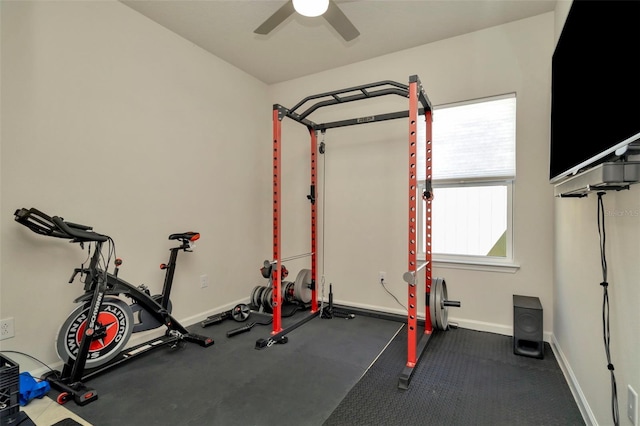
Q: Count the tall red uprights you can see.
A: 4